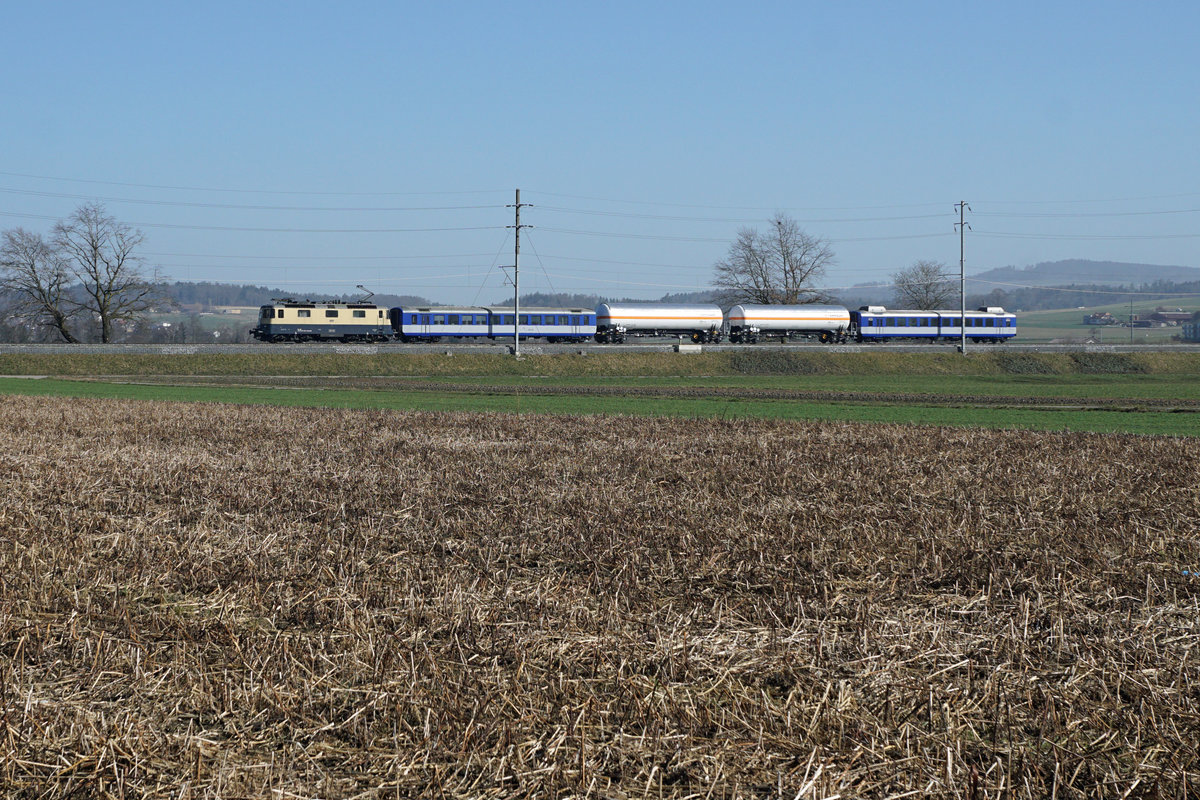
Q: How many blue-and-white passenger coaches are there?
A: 2